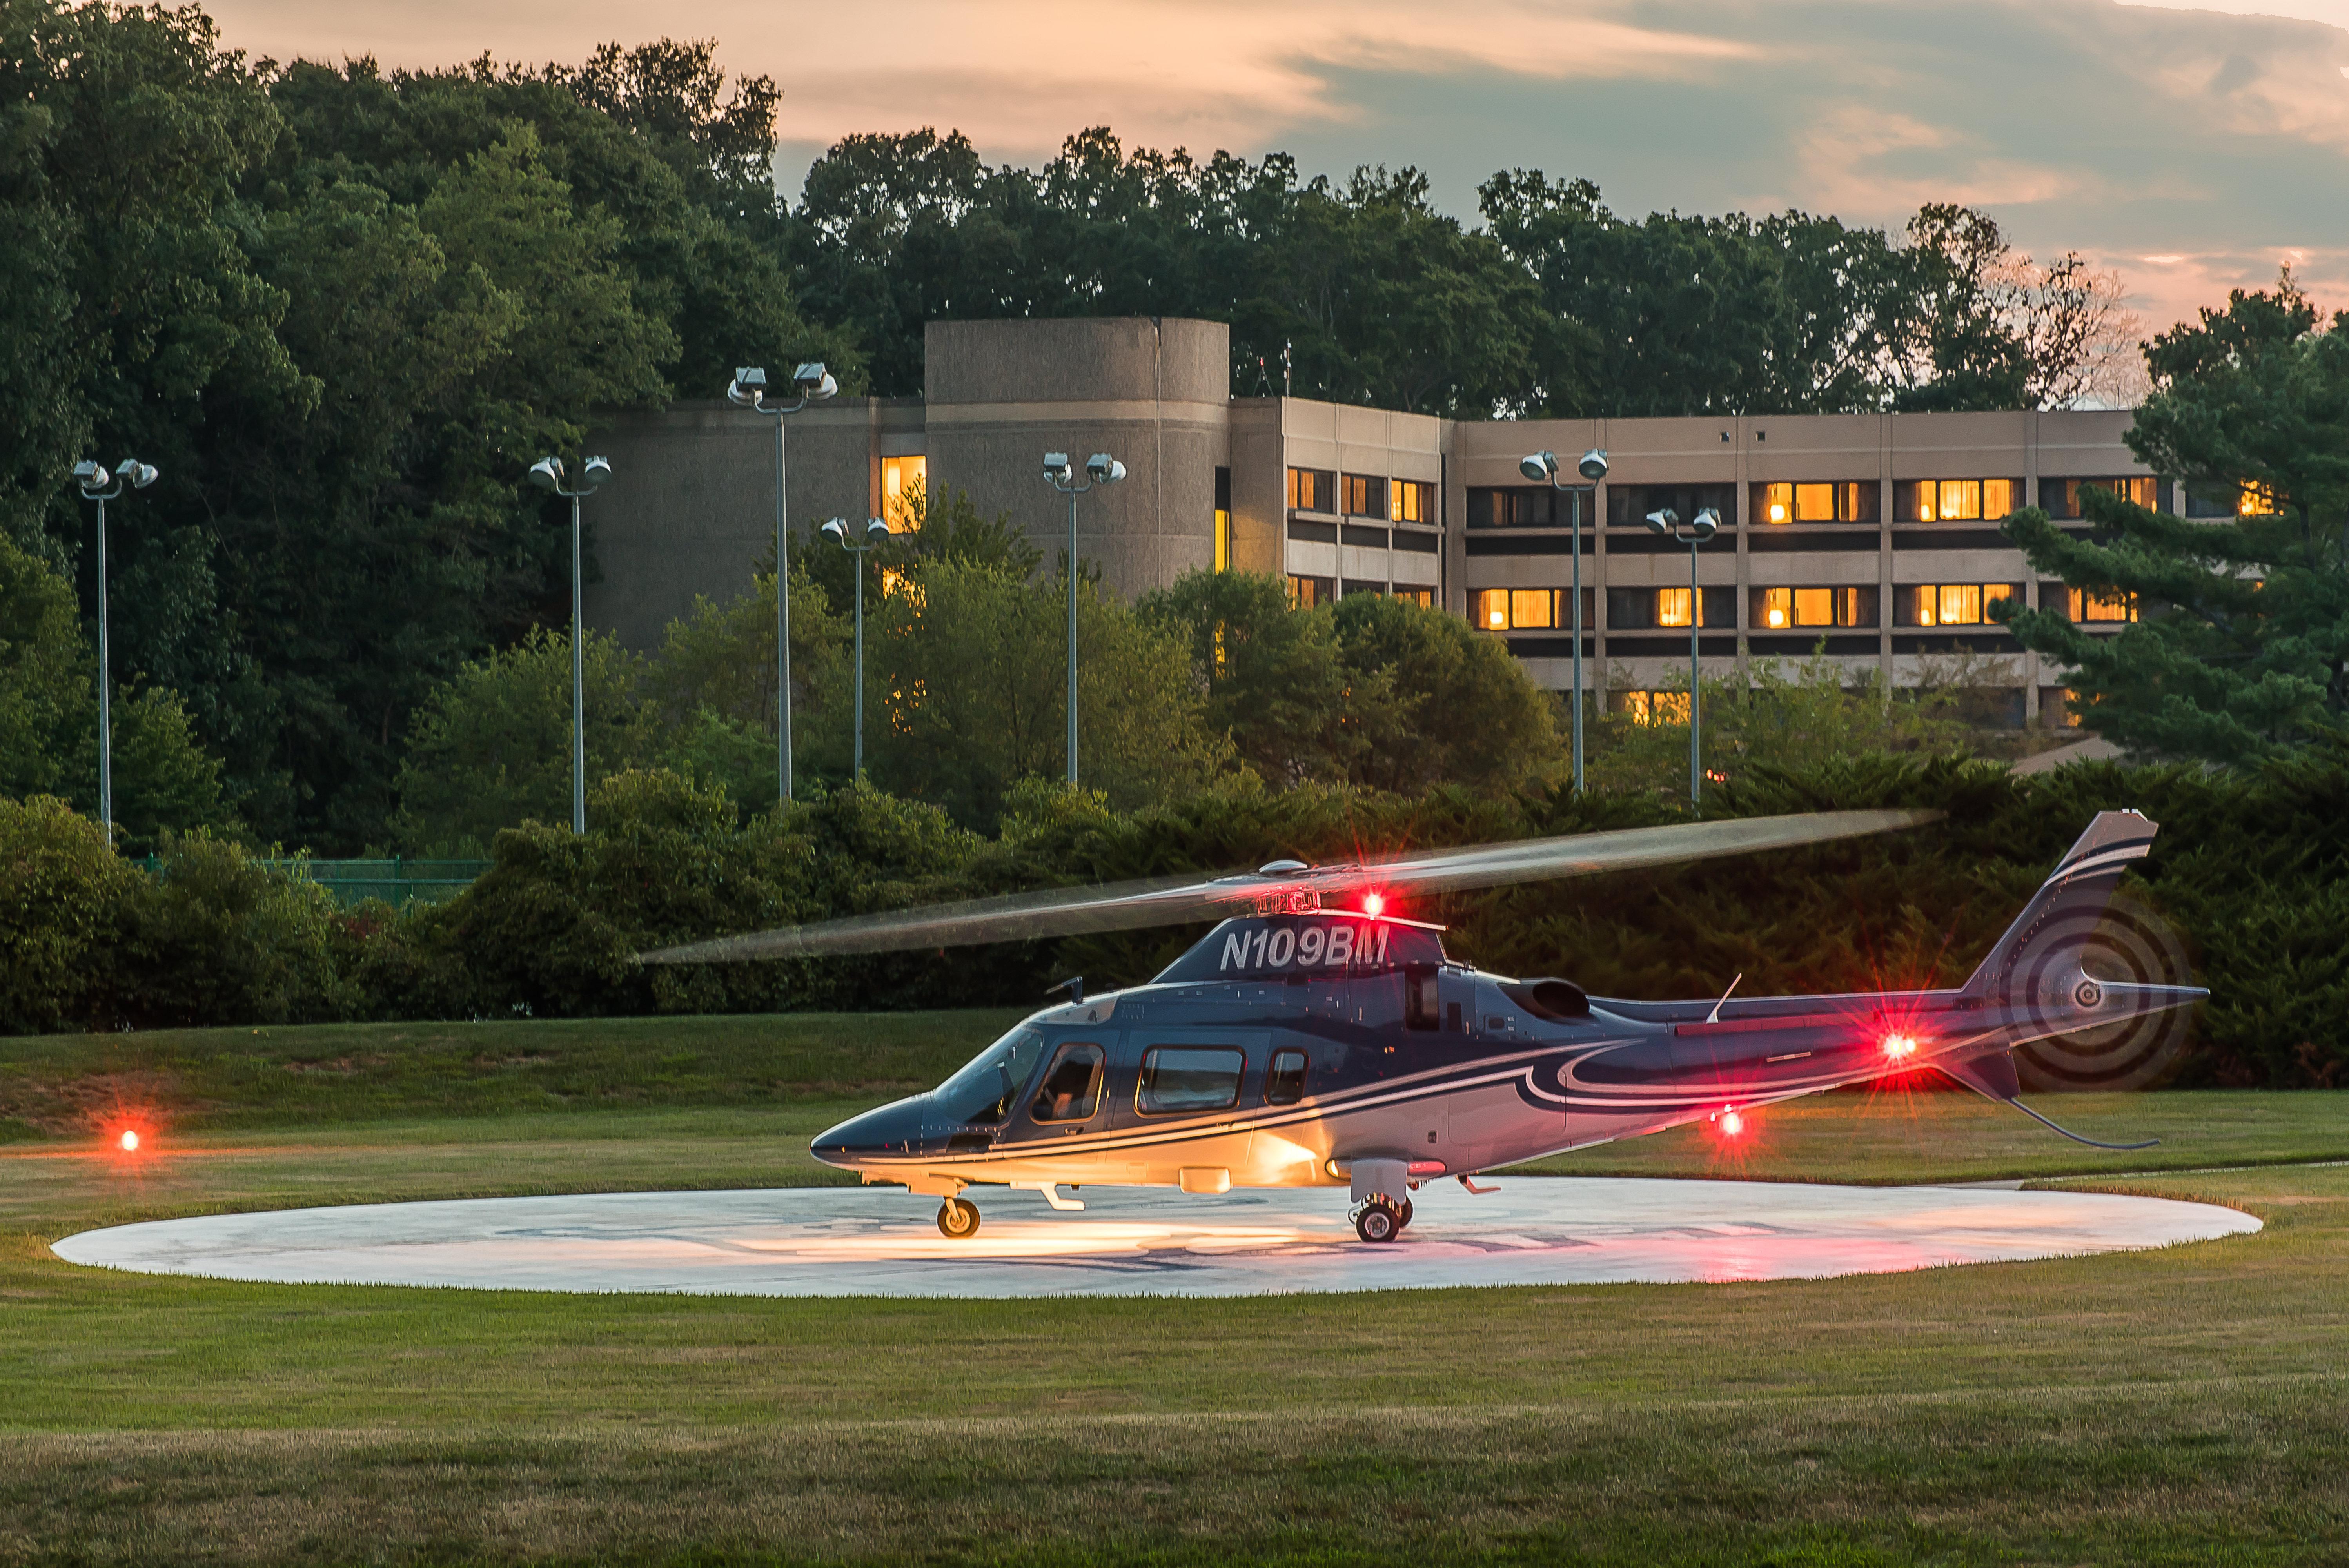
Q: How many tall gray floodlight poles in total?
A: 7